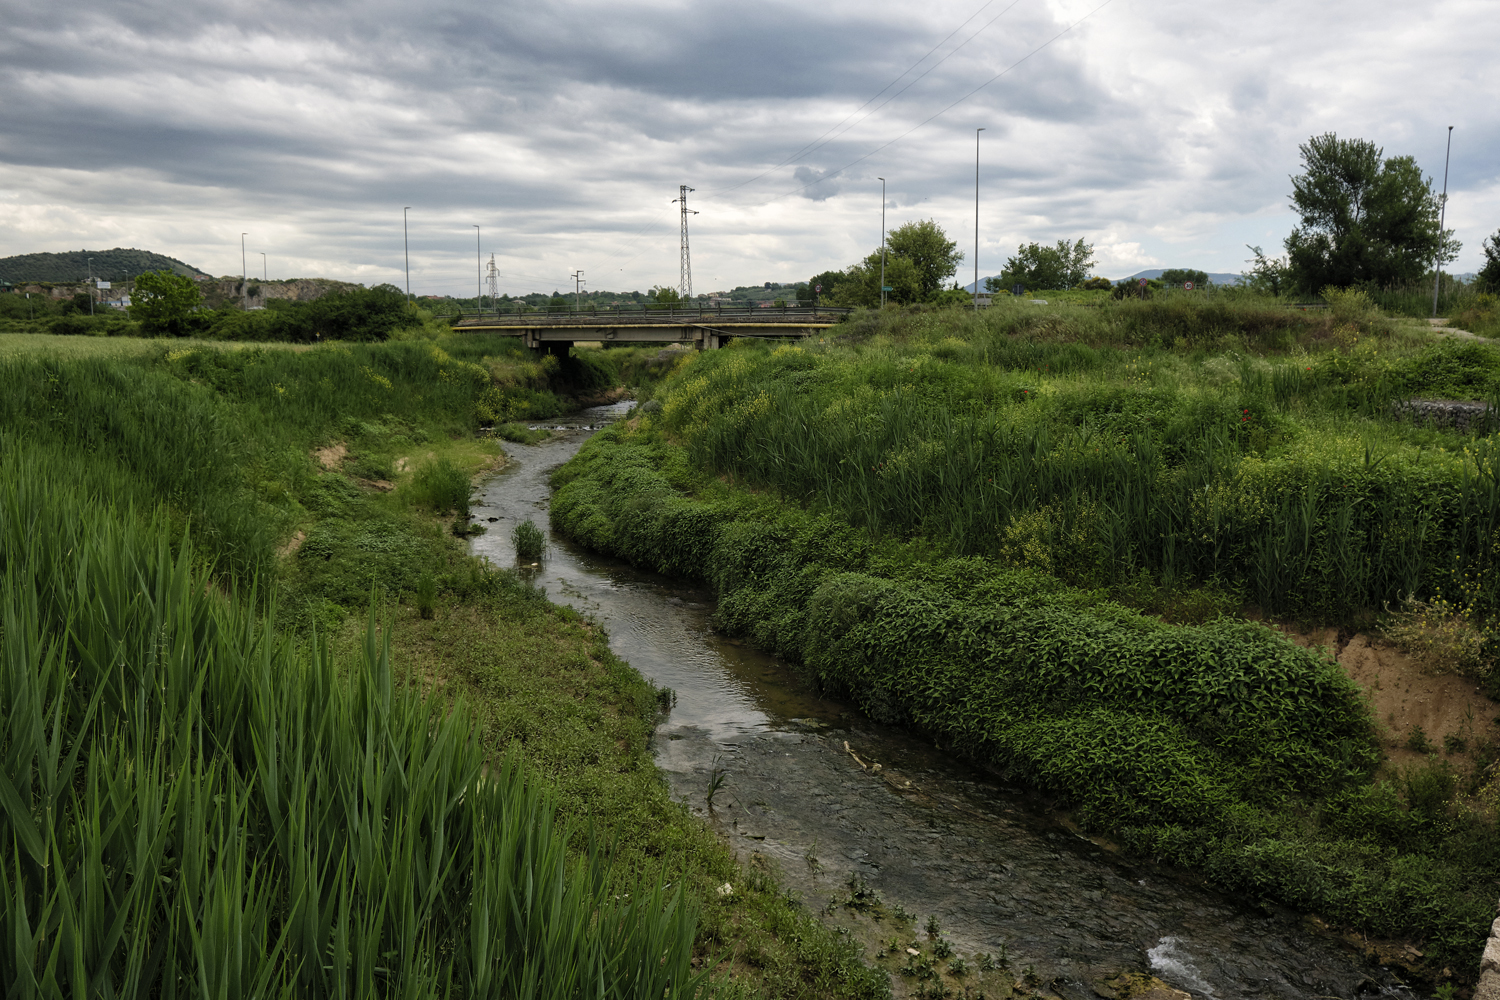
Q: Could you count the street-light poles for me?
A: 9